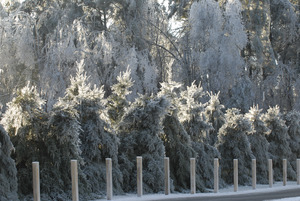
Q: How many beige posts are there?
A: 12